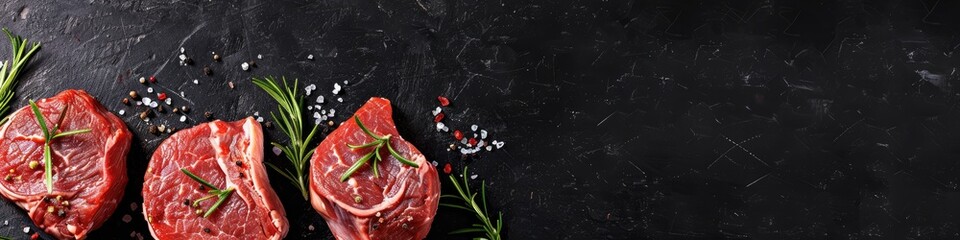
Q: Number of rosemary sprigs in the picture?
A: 6